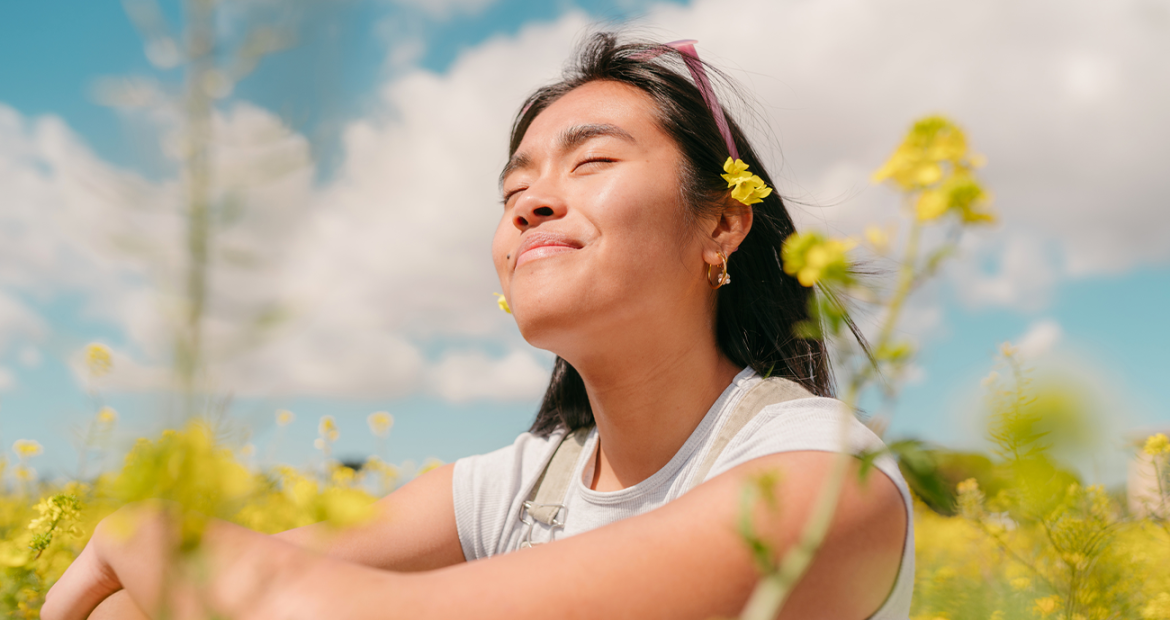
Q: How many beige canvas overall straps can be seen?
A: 2